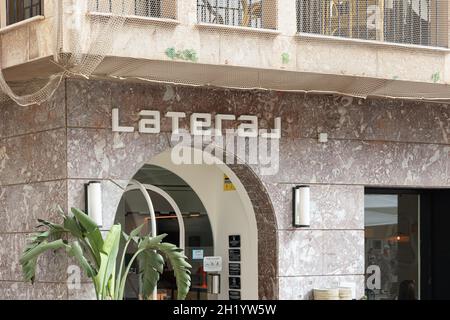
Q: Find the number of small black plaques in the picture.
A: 5